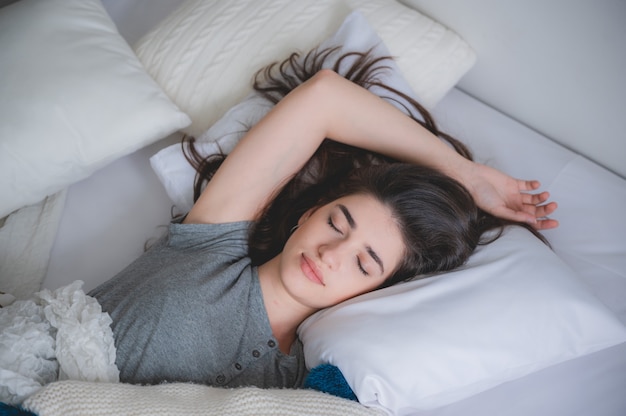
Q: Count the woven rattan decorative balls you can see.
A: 0